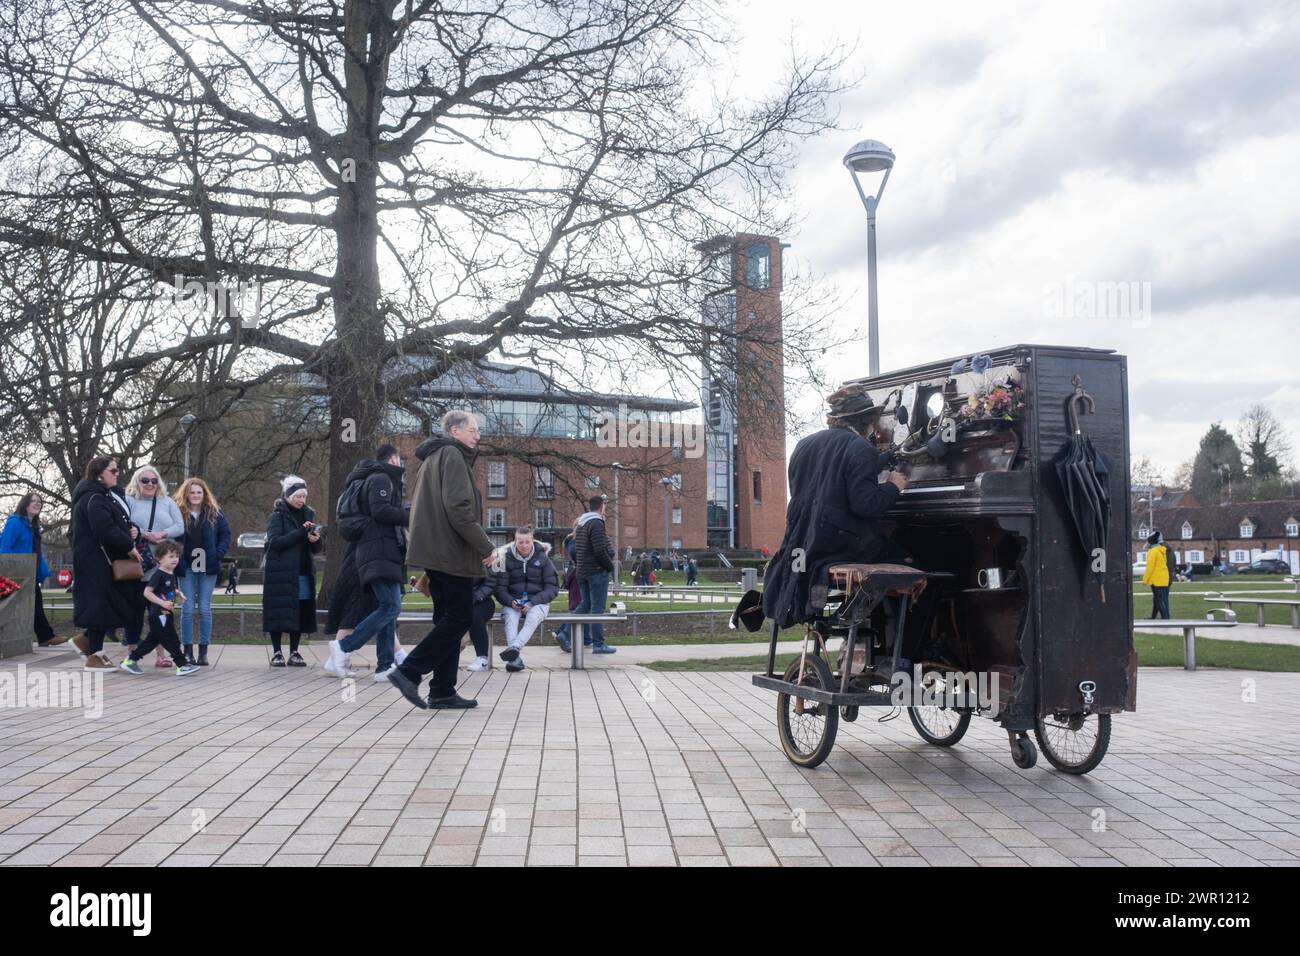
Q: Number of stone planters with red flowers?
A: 1